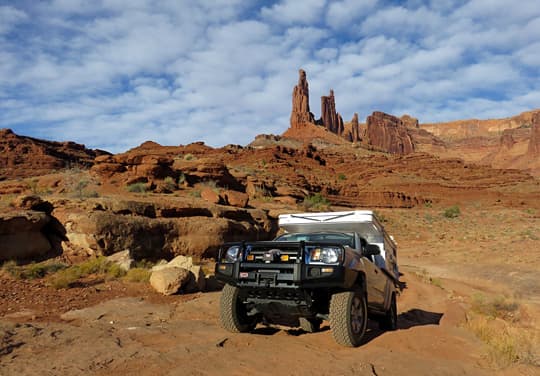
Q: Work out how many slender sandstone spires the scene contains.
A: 3